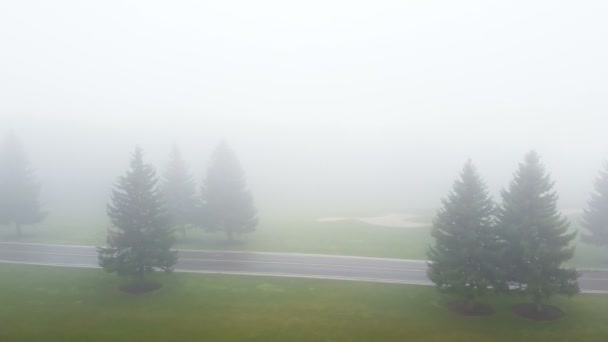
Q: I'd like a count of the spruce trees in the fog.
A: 7